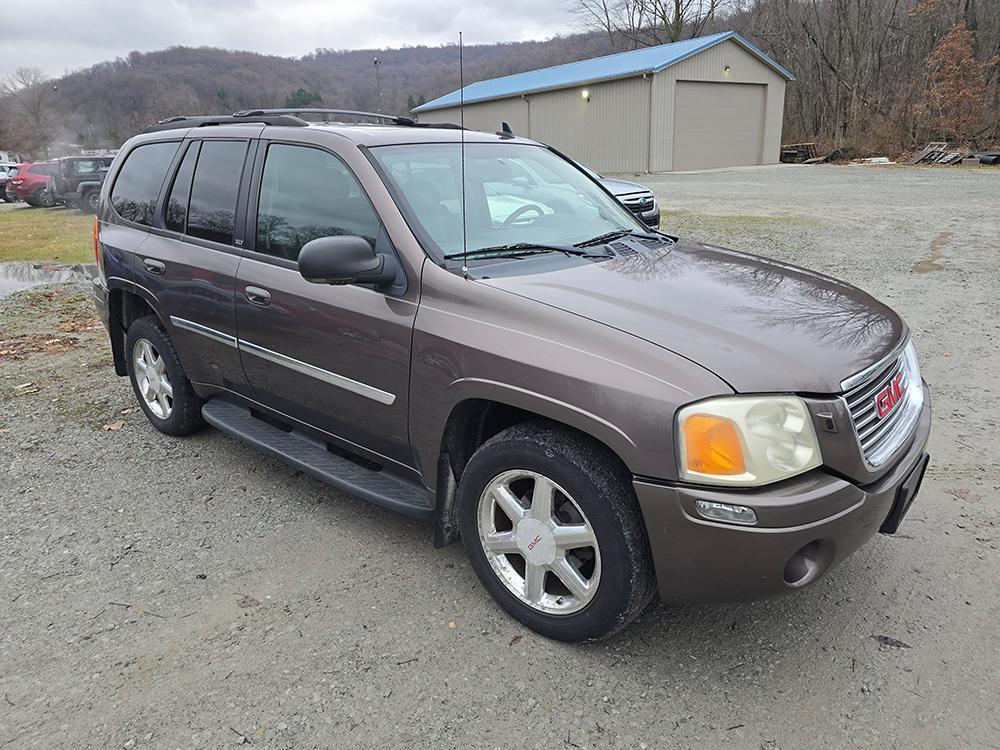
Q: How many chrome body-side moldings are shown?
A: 2